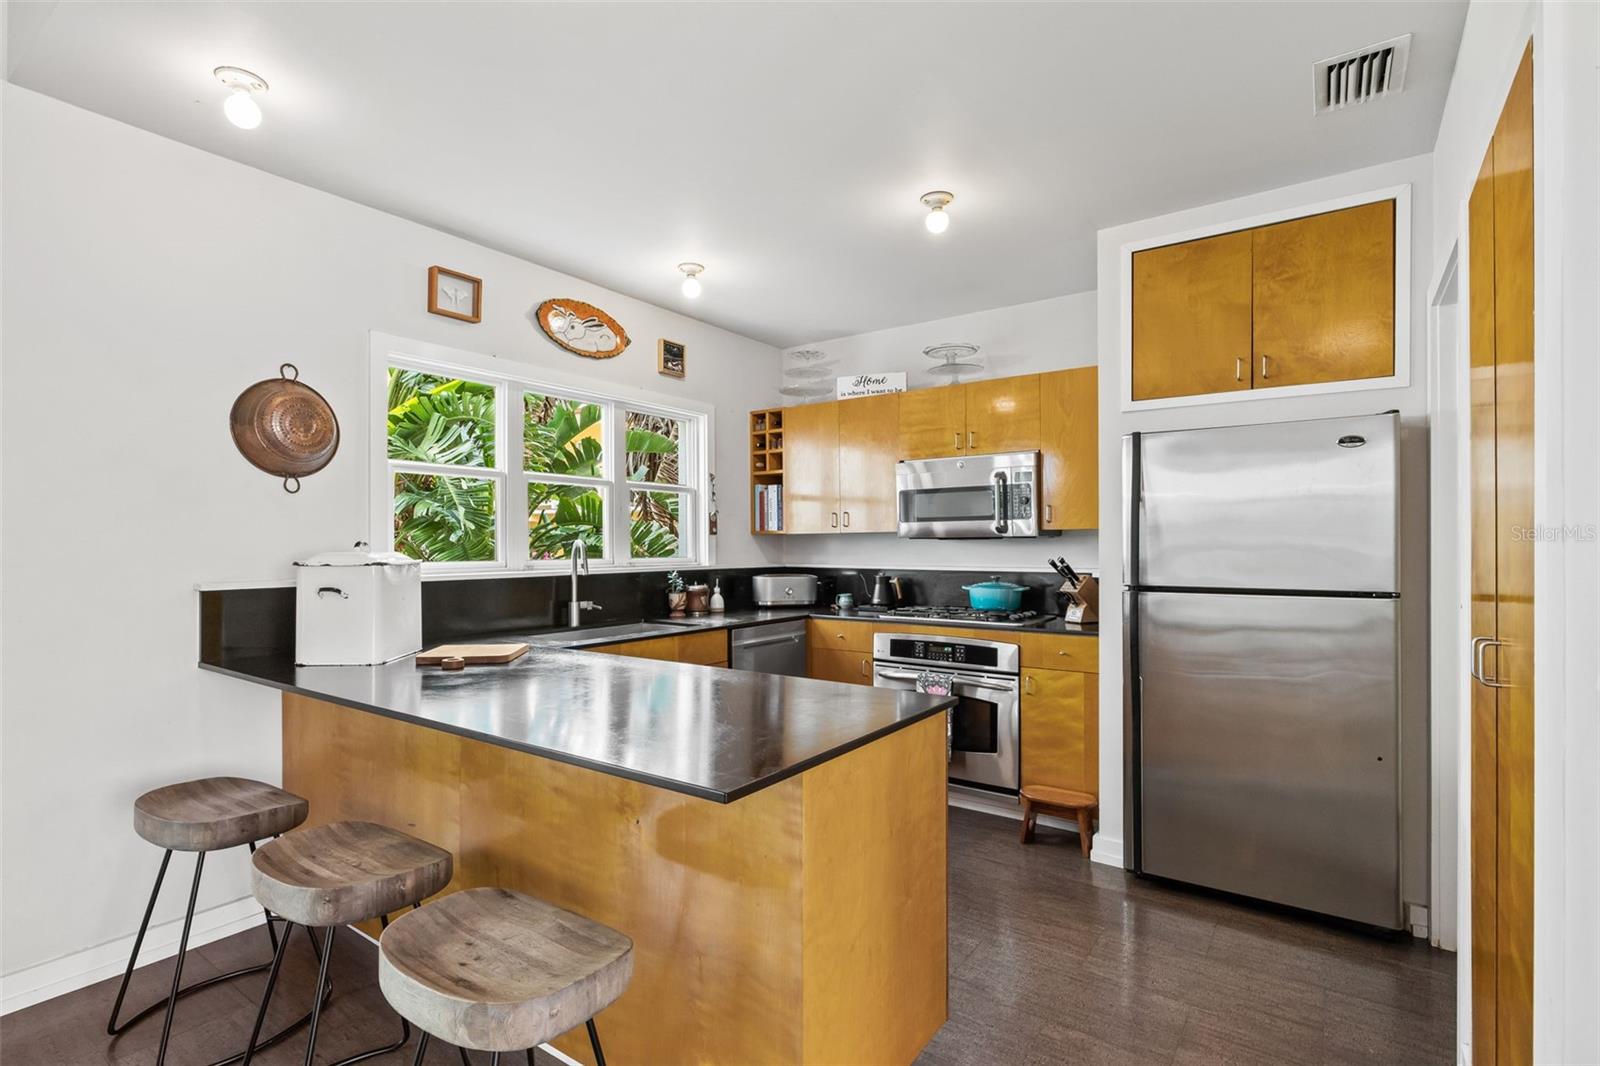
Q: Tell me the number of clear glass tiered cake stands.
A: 2